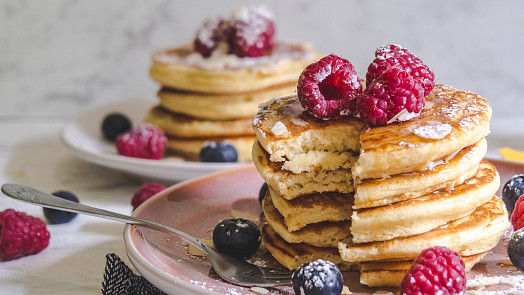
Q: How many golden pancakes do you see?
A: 9